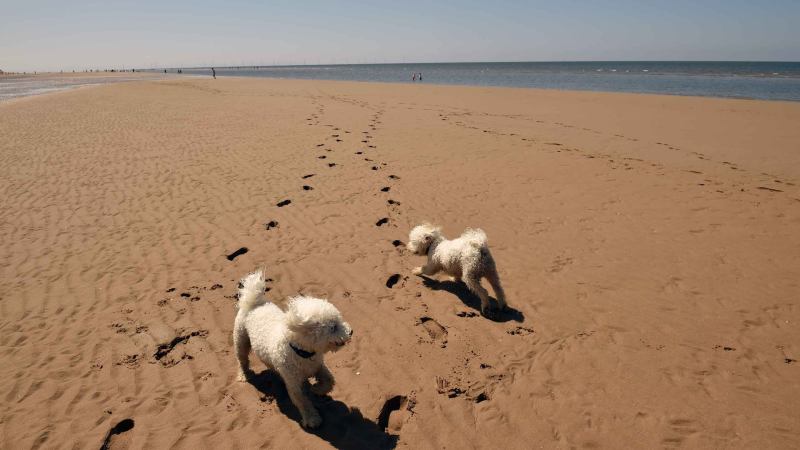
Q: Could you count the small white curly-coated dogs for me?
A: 2